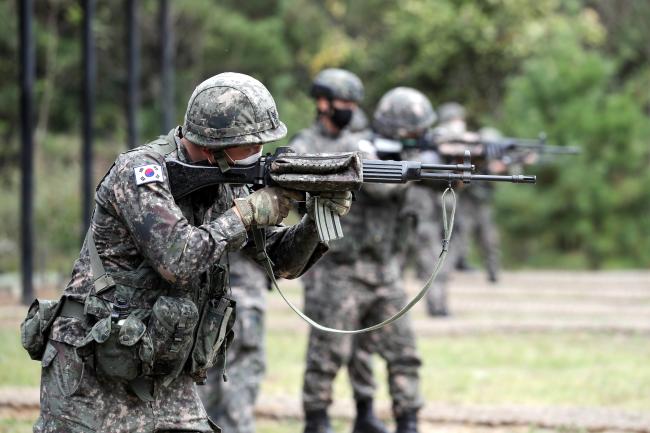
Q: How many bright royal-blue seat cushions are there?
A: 0